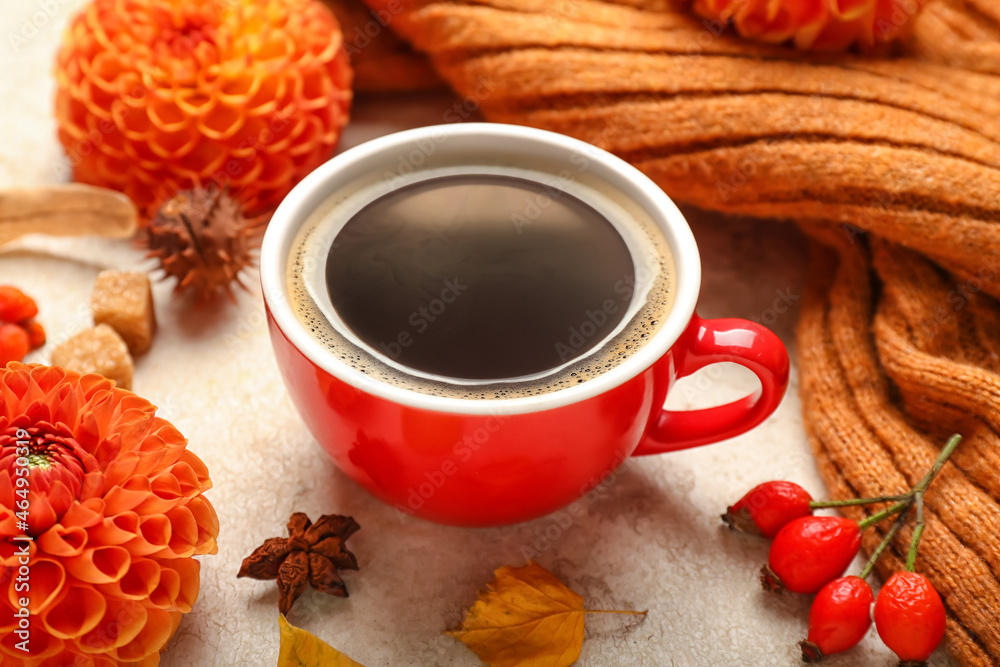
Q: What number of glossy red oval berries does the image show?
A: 4